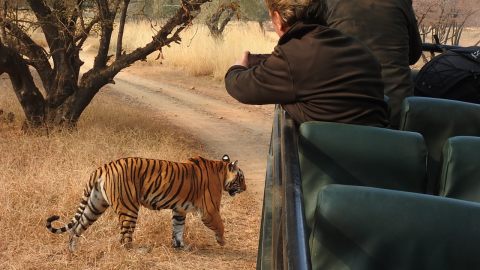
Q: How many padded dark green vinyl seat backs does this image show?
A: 4